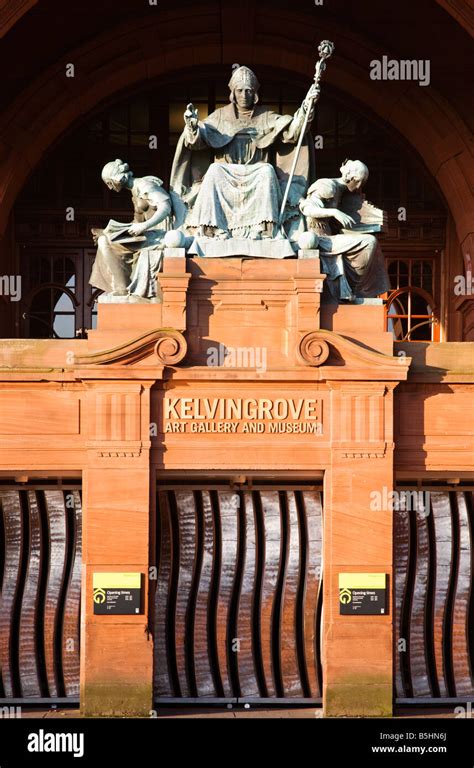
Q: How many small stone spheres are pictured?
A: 2